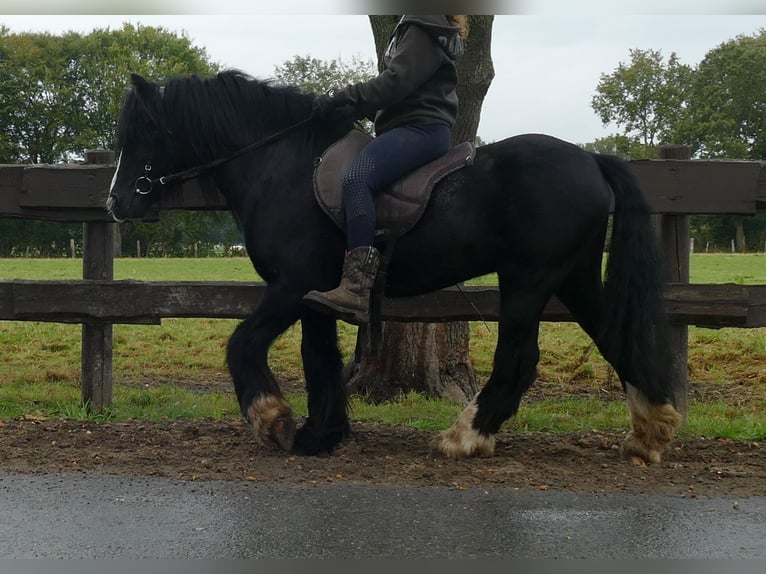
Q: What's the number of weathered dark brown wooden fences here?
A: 1